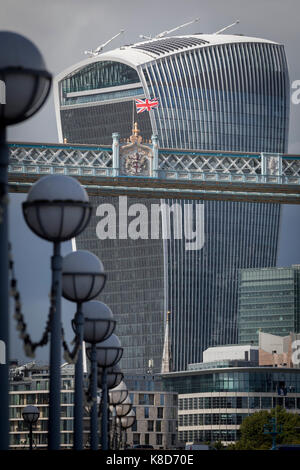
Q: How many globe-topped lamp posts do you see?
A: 10